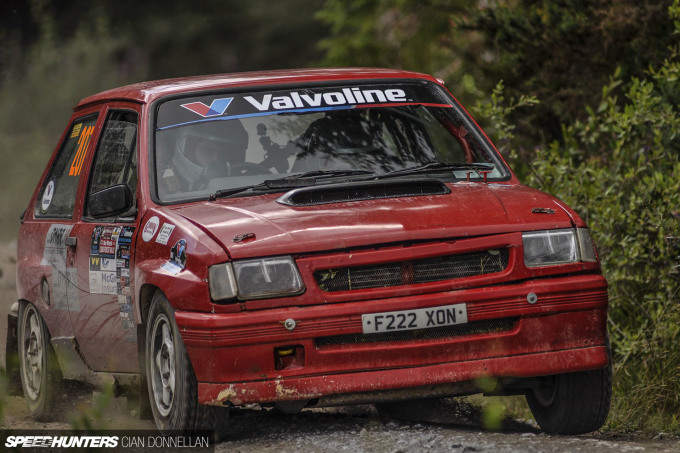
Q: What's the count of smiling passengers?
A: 0